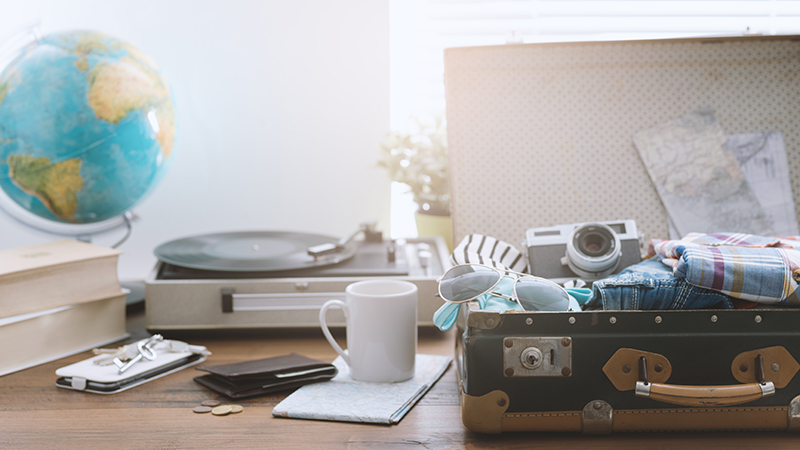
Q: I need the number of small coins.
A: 4